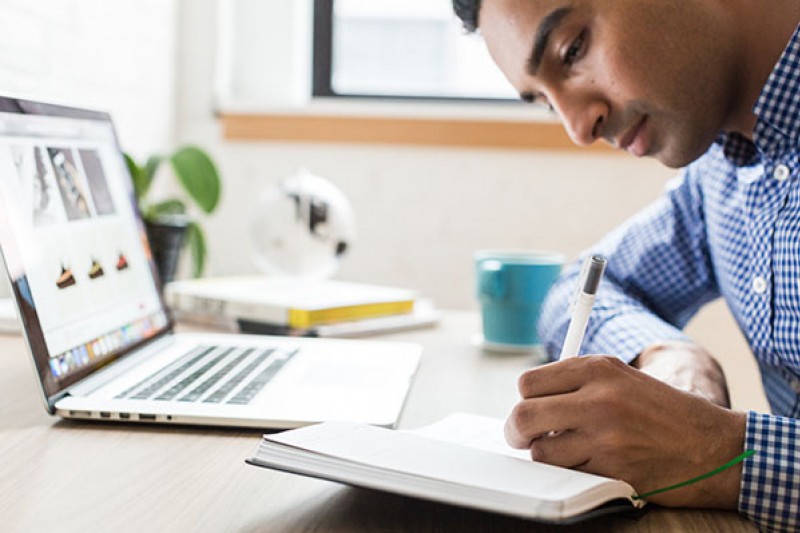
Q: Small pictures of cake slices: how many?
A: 3